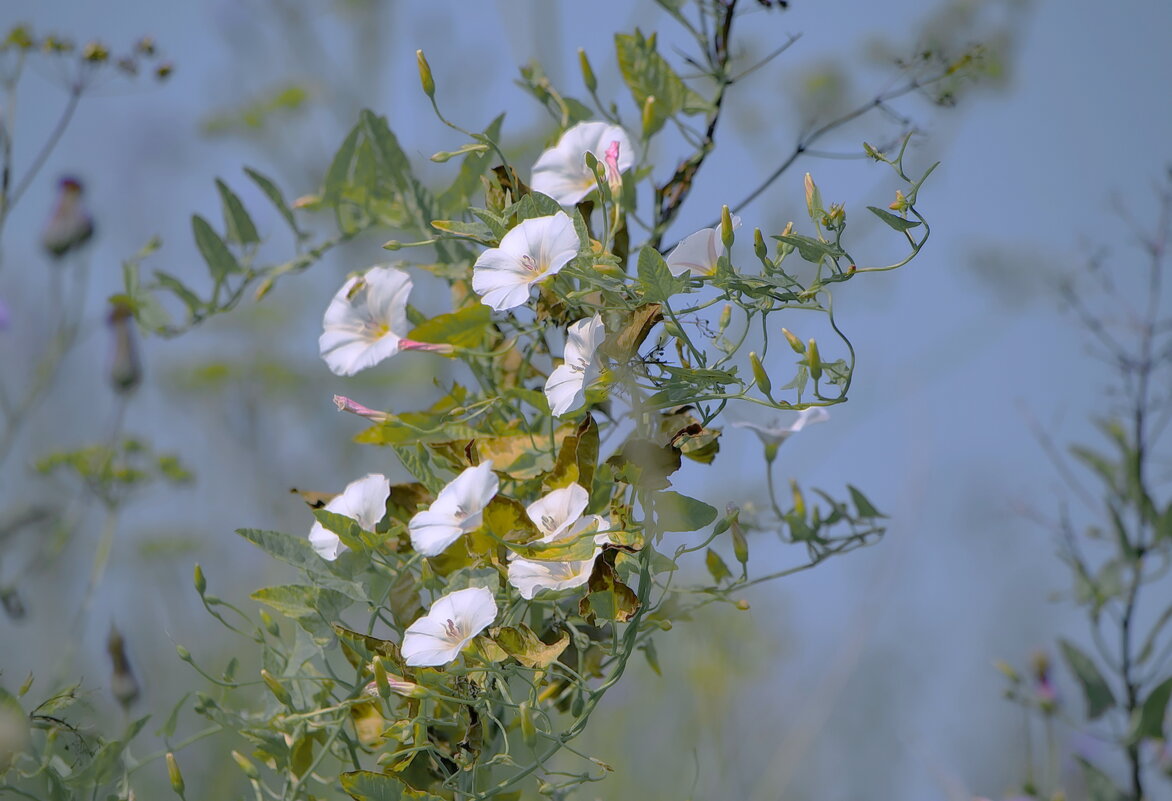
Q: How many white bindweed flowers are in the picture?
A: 11